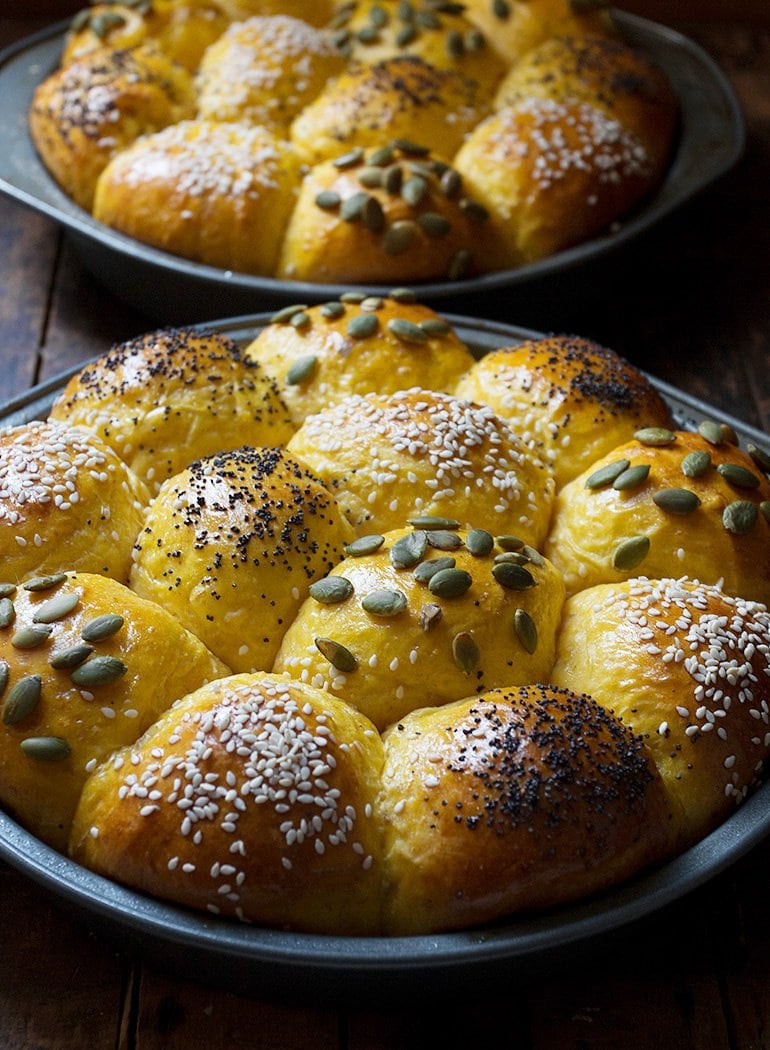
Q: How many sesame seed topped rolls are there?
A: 7